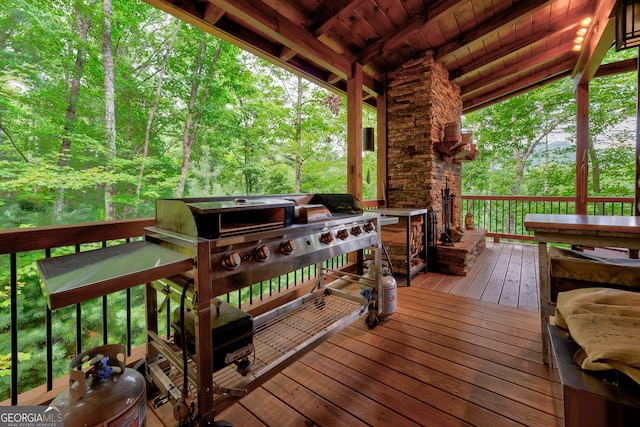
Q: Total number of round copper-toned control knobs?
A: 7